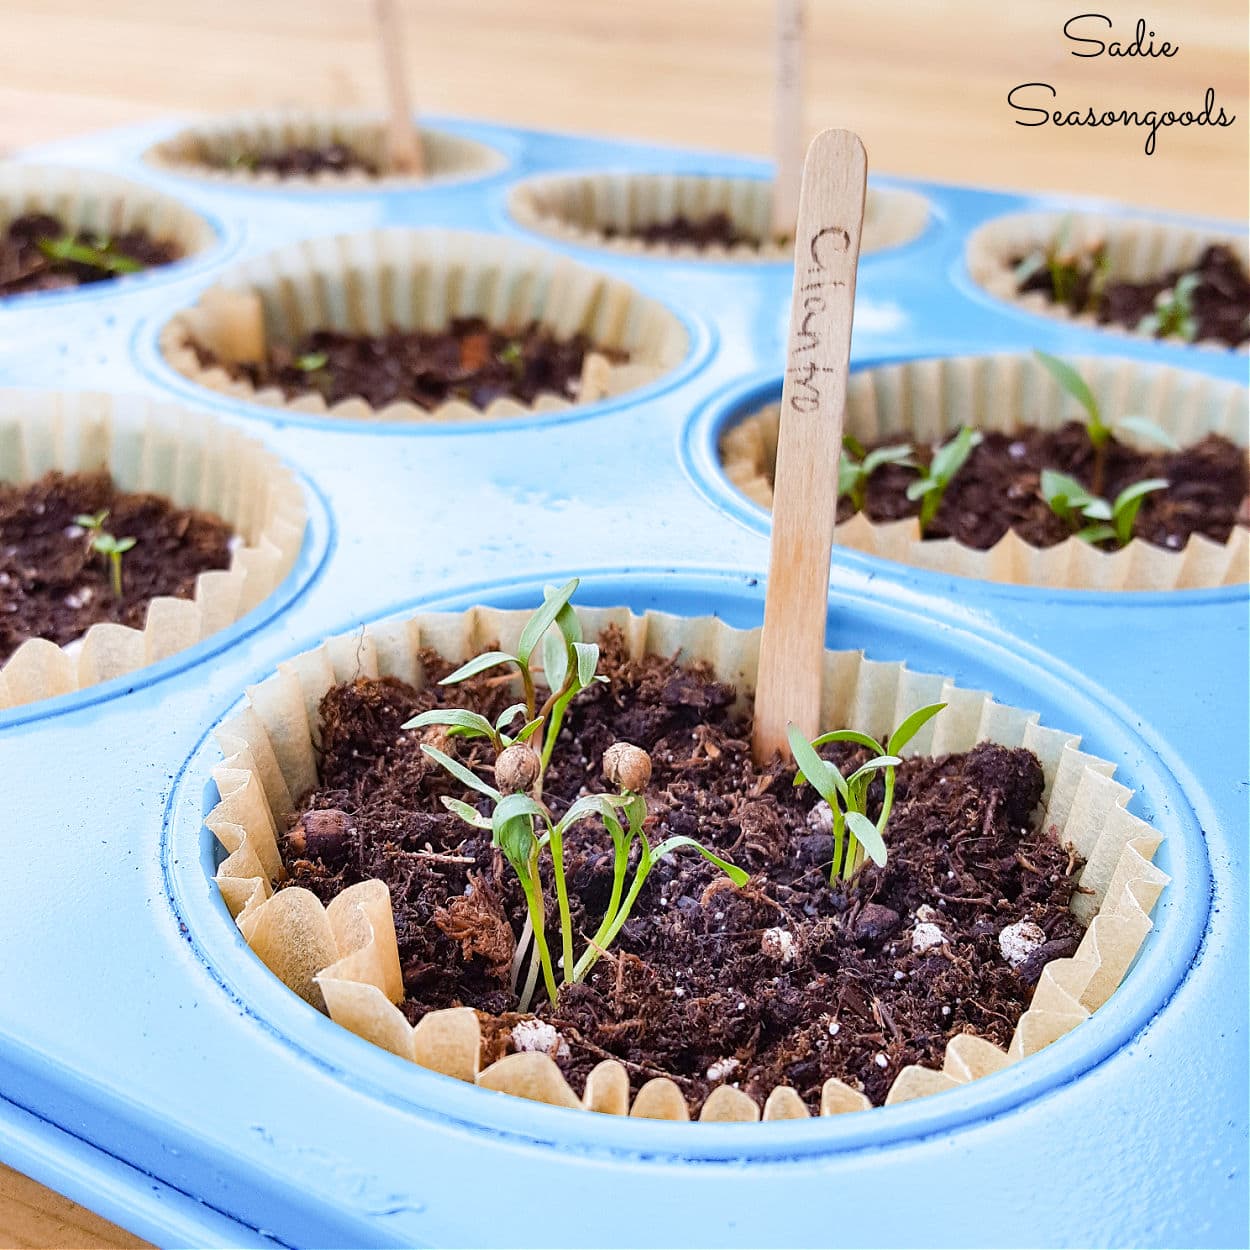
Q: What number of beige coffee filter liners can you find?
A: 8